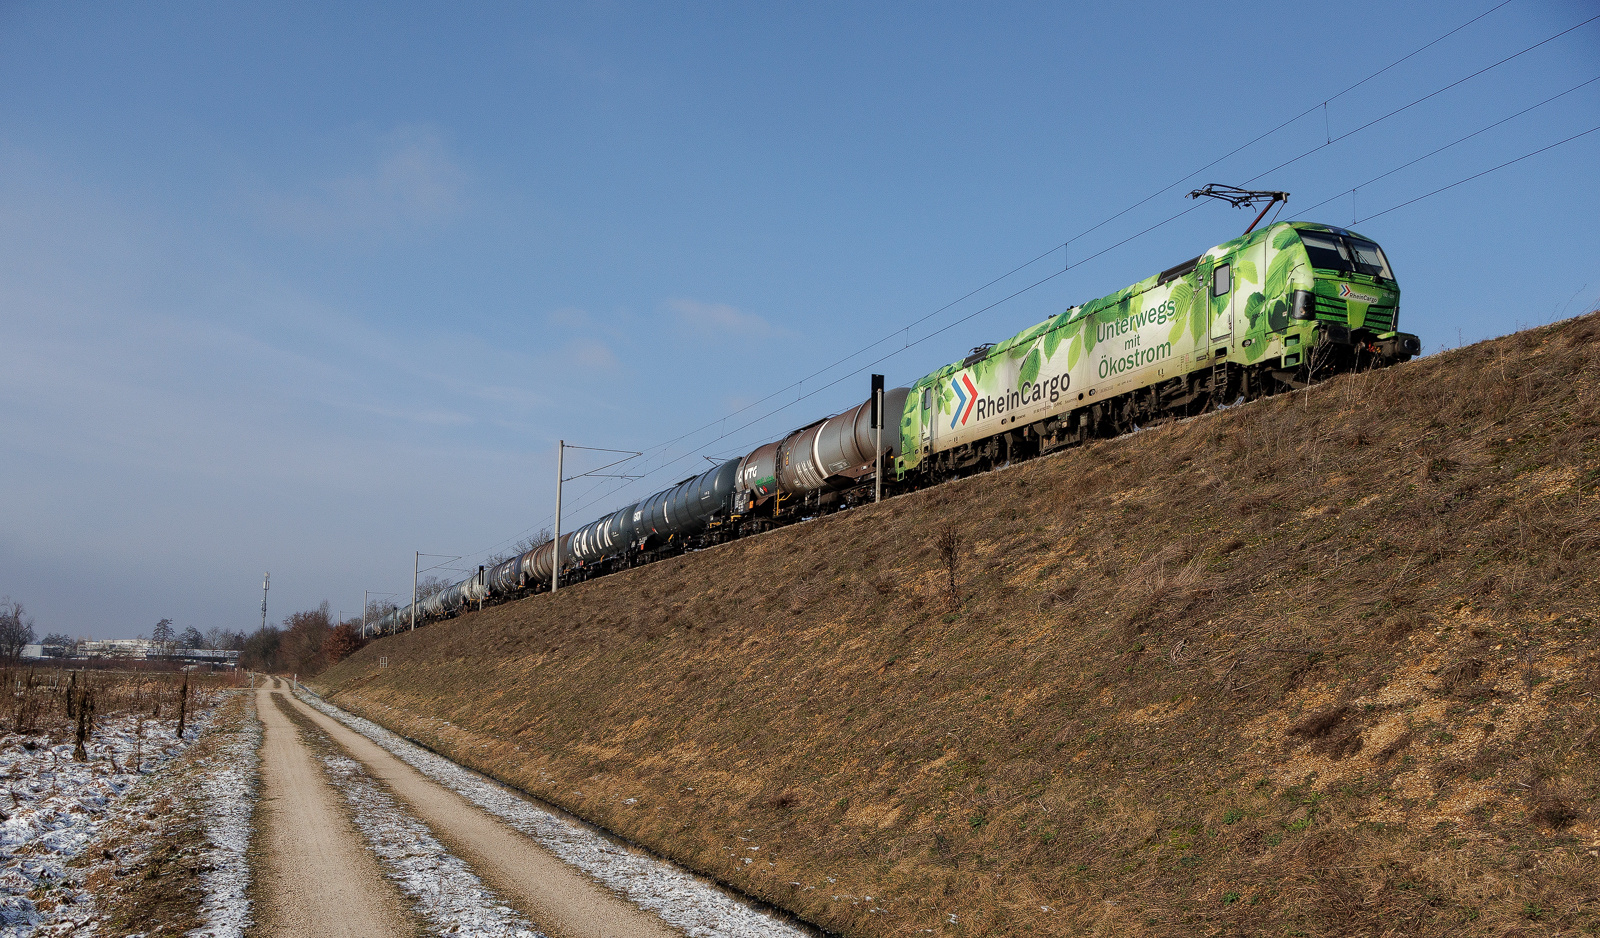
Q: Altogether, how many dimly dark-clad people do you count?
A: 0